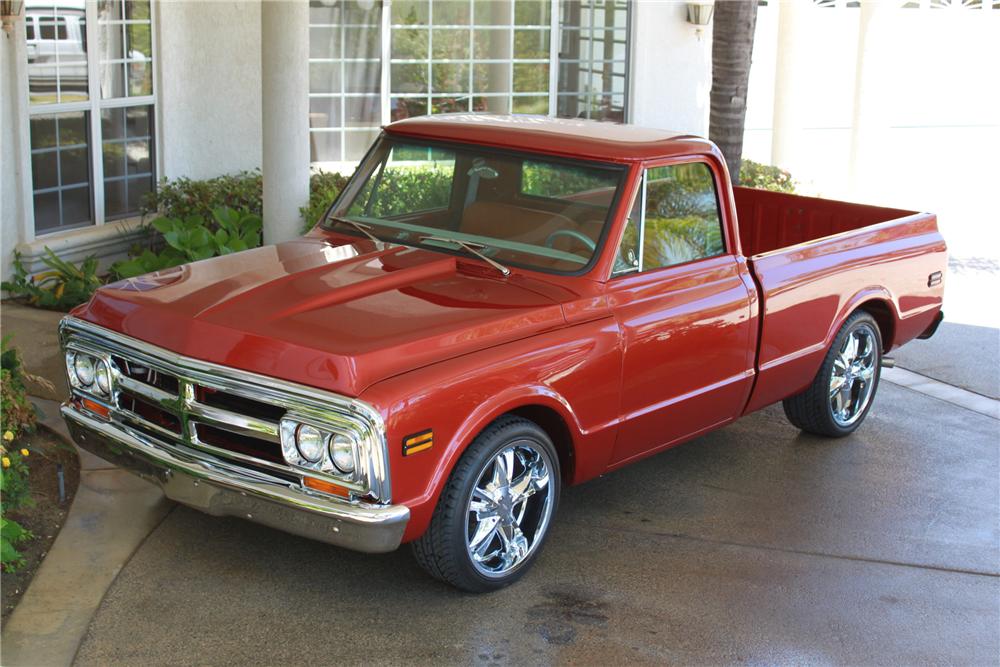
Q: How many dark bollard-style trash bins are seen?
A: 0